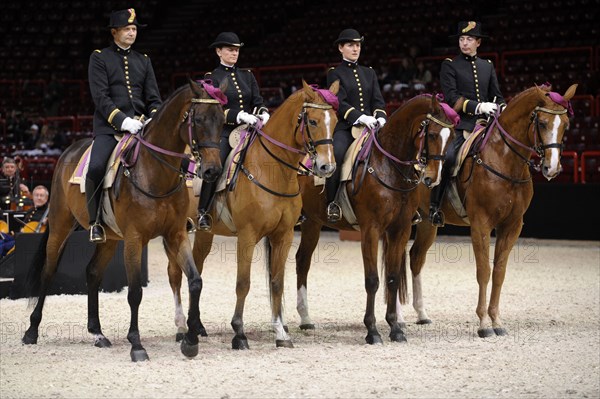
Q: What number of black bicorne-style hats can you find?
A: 2